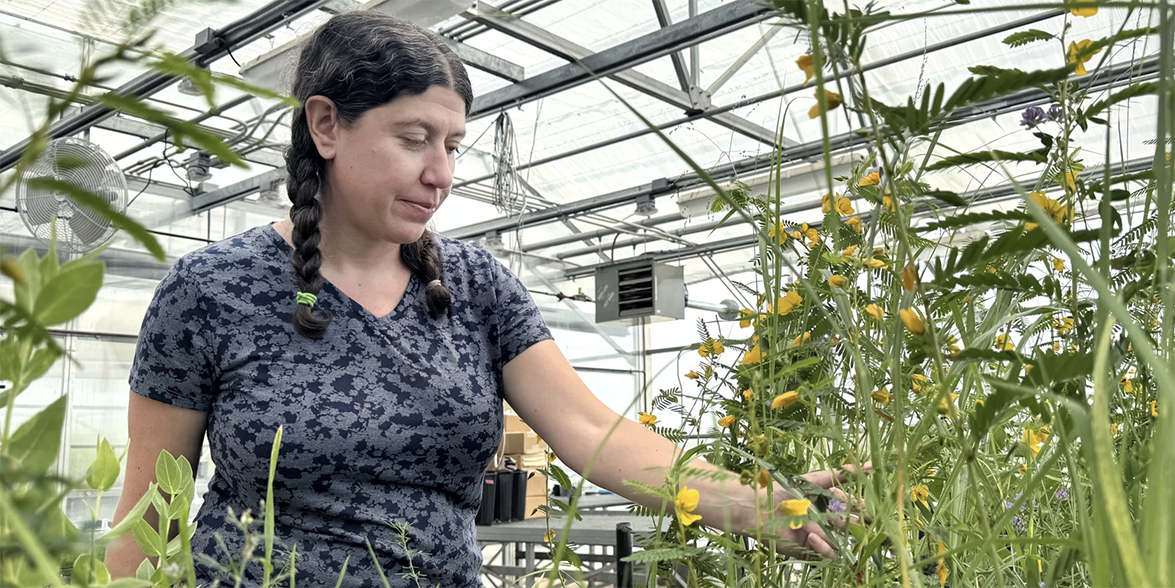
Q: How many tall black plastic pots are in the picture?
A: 3